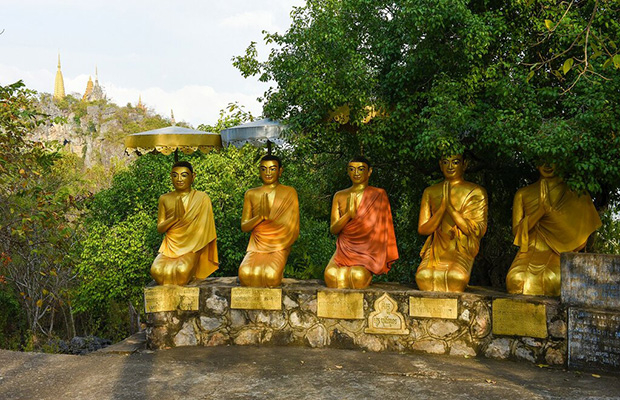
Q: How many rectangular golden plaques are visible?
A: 5